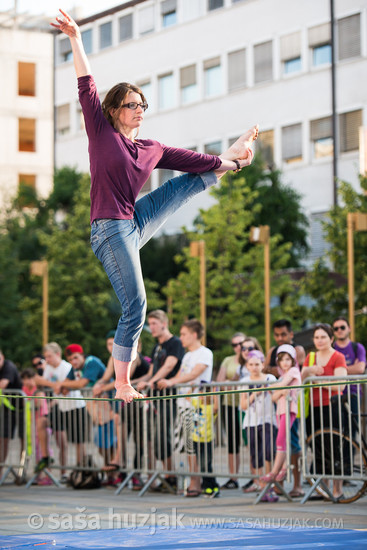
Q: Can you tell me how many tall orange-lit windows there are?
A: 3